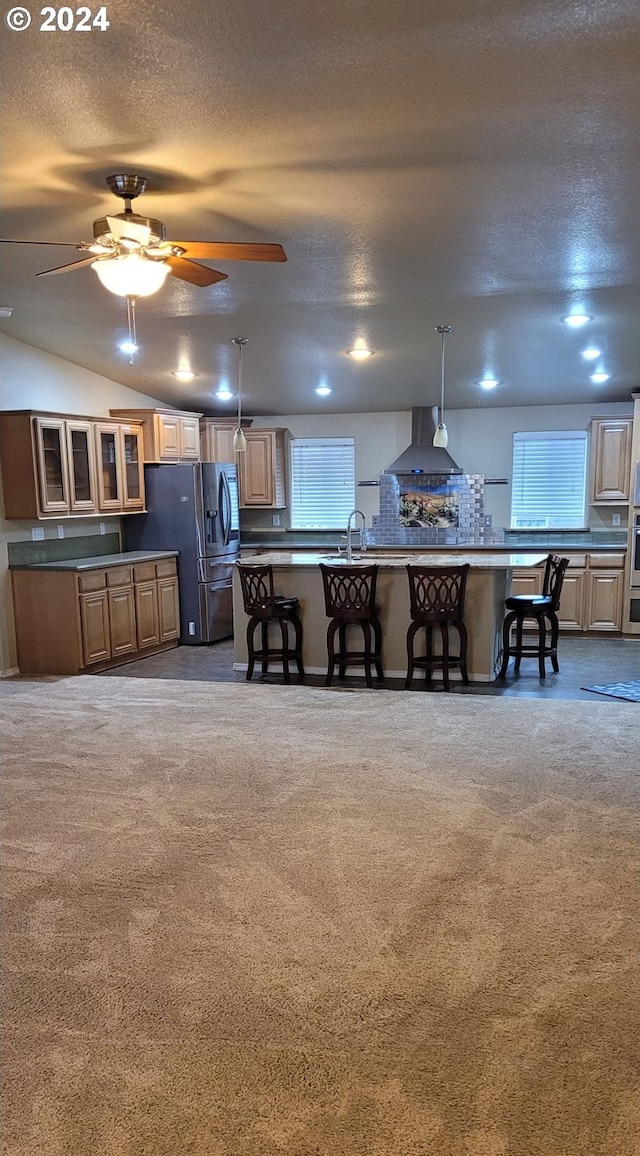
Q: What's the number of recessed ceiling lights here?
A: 9